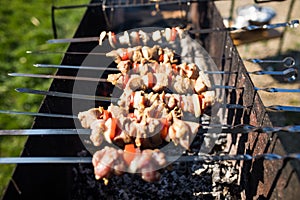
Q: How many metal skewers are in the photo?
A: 8